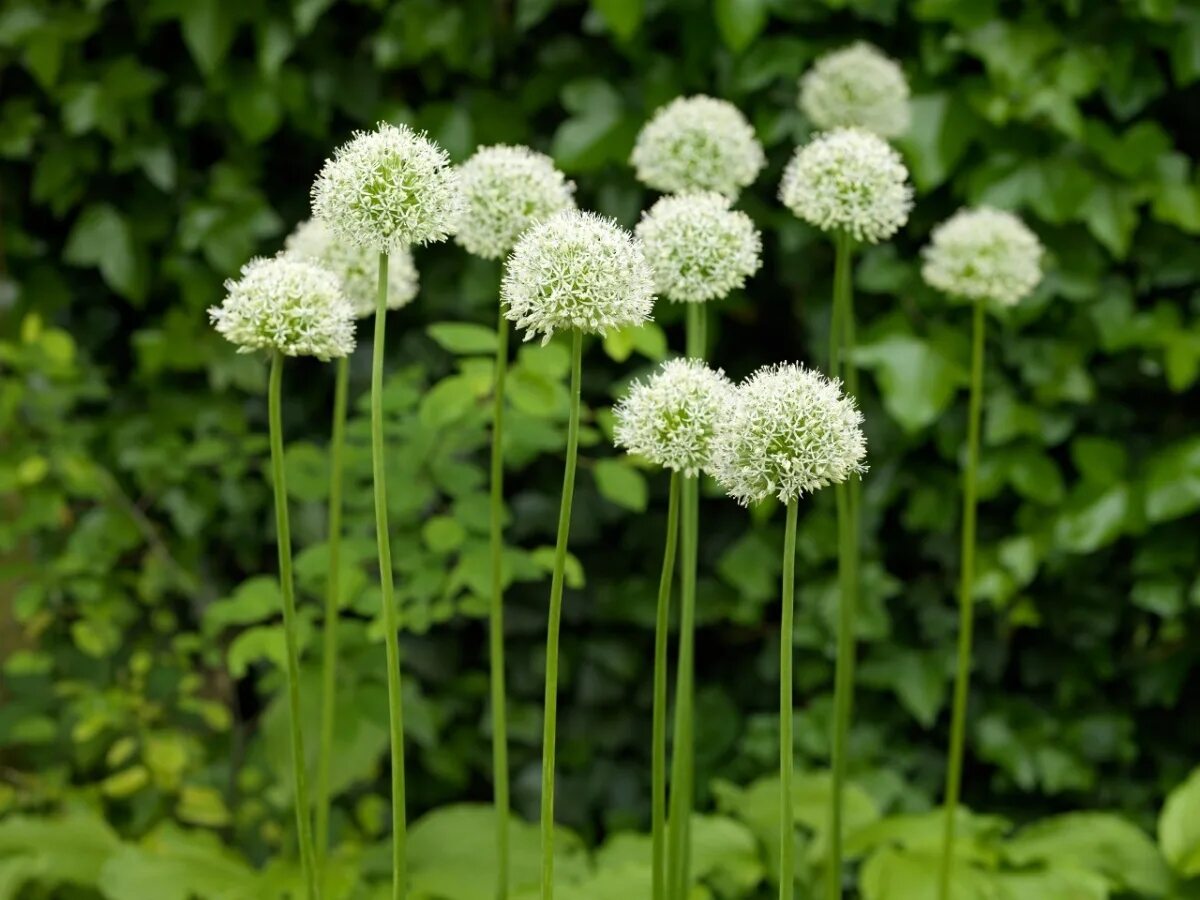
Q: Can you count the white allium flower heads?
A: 12